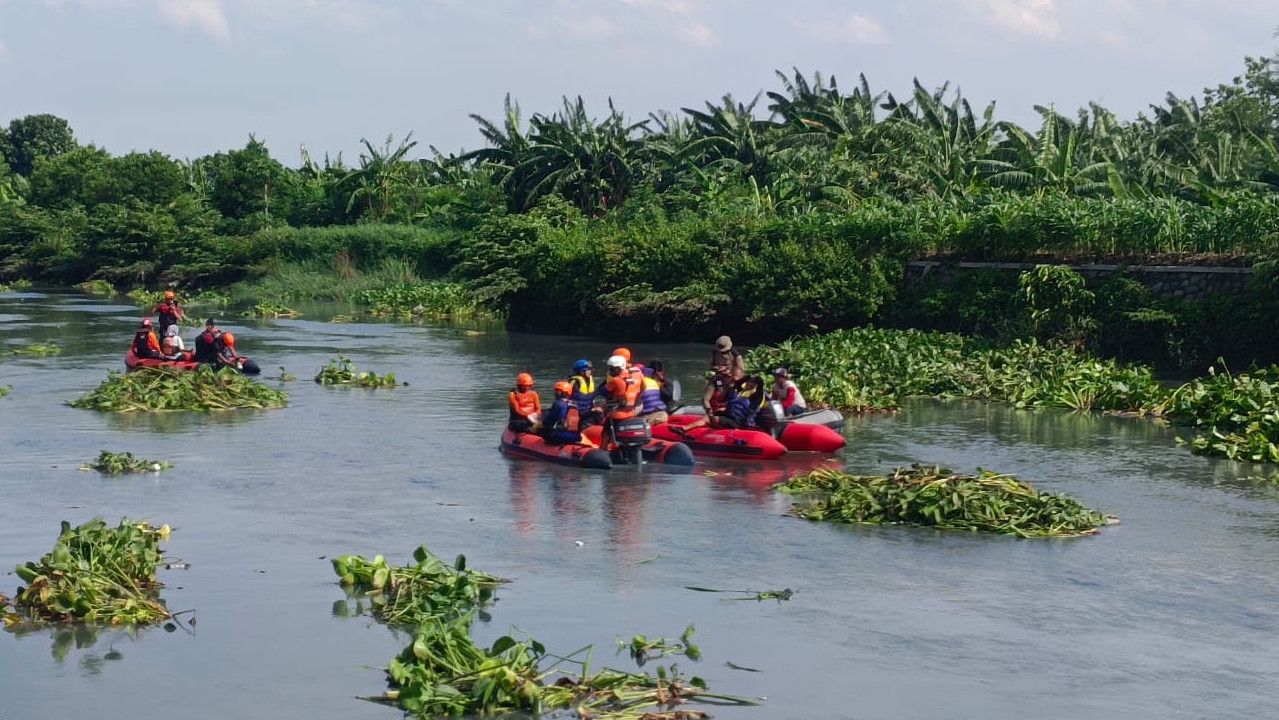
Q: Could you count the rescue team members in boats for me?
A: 15